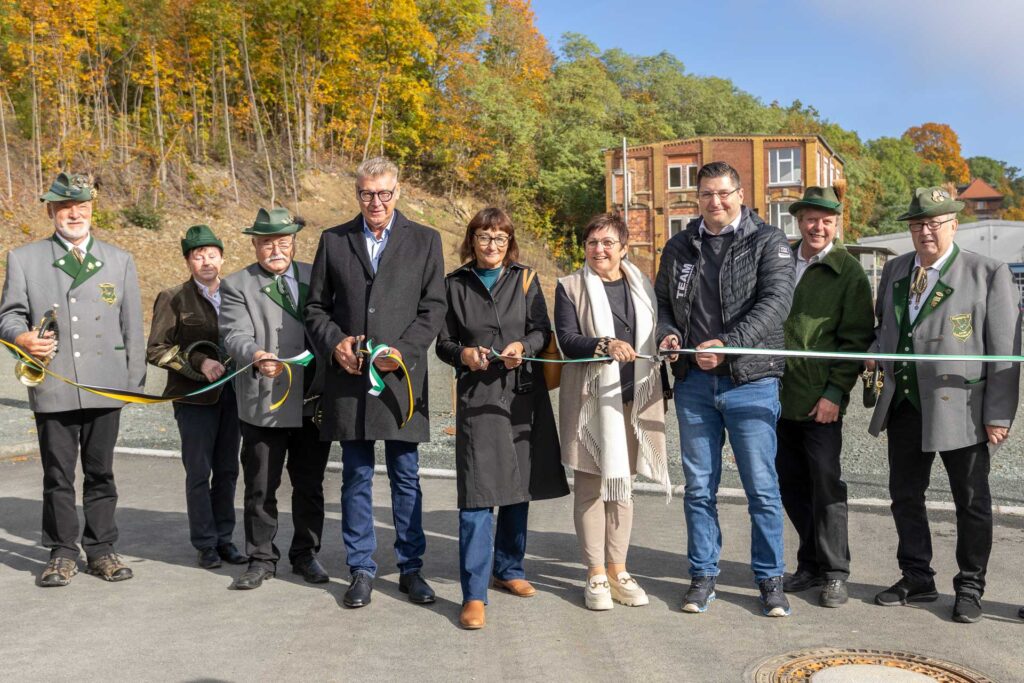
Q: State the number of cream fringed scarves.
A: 1